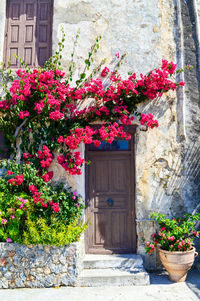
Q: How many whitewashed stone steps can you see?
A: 2